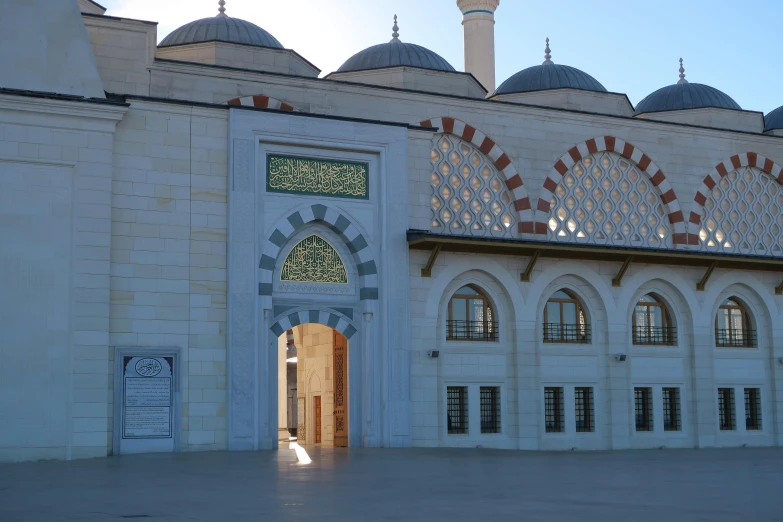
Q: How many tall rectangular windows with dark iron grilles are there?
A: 8